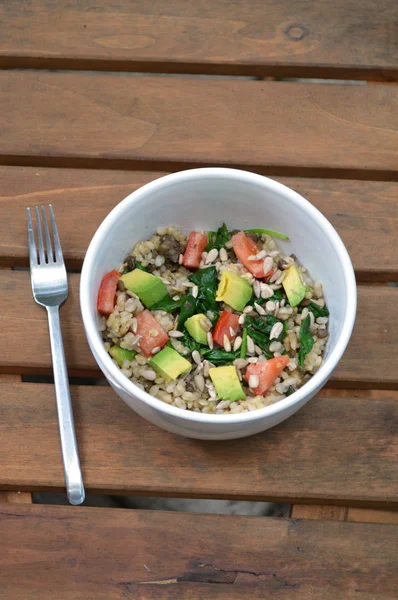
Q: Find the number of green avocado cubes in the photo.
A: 7